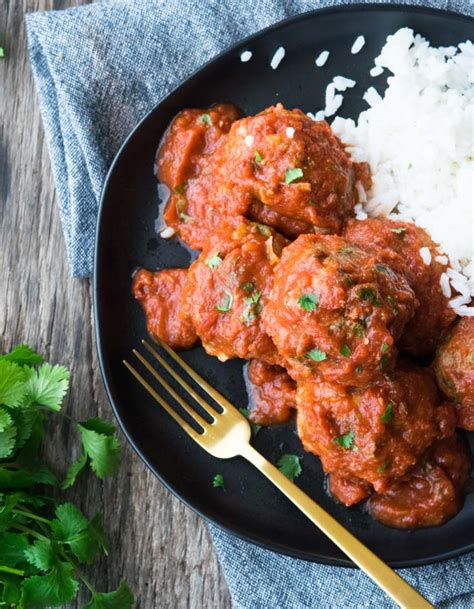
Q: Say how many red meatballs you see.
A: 6